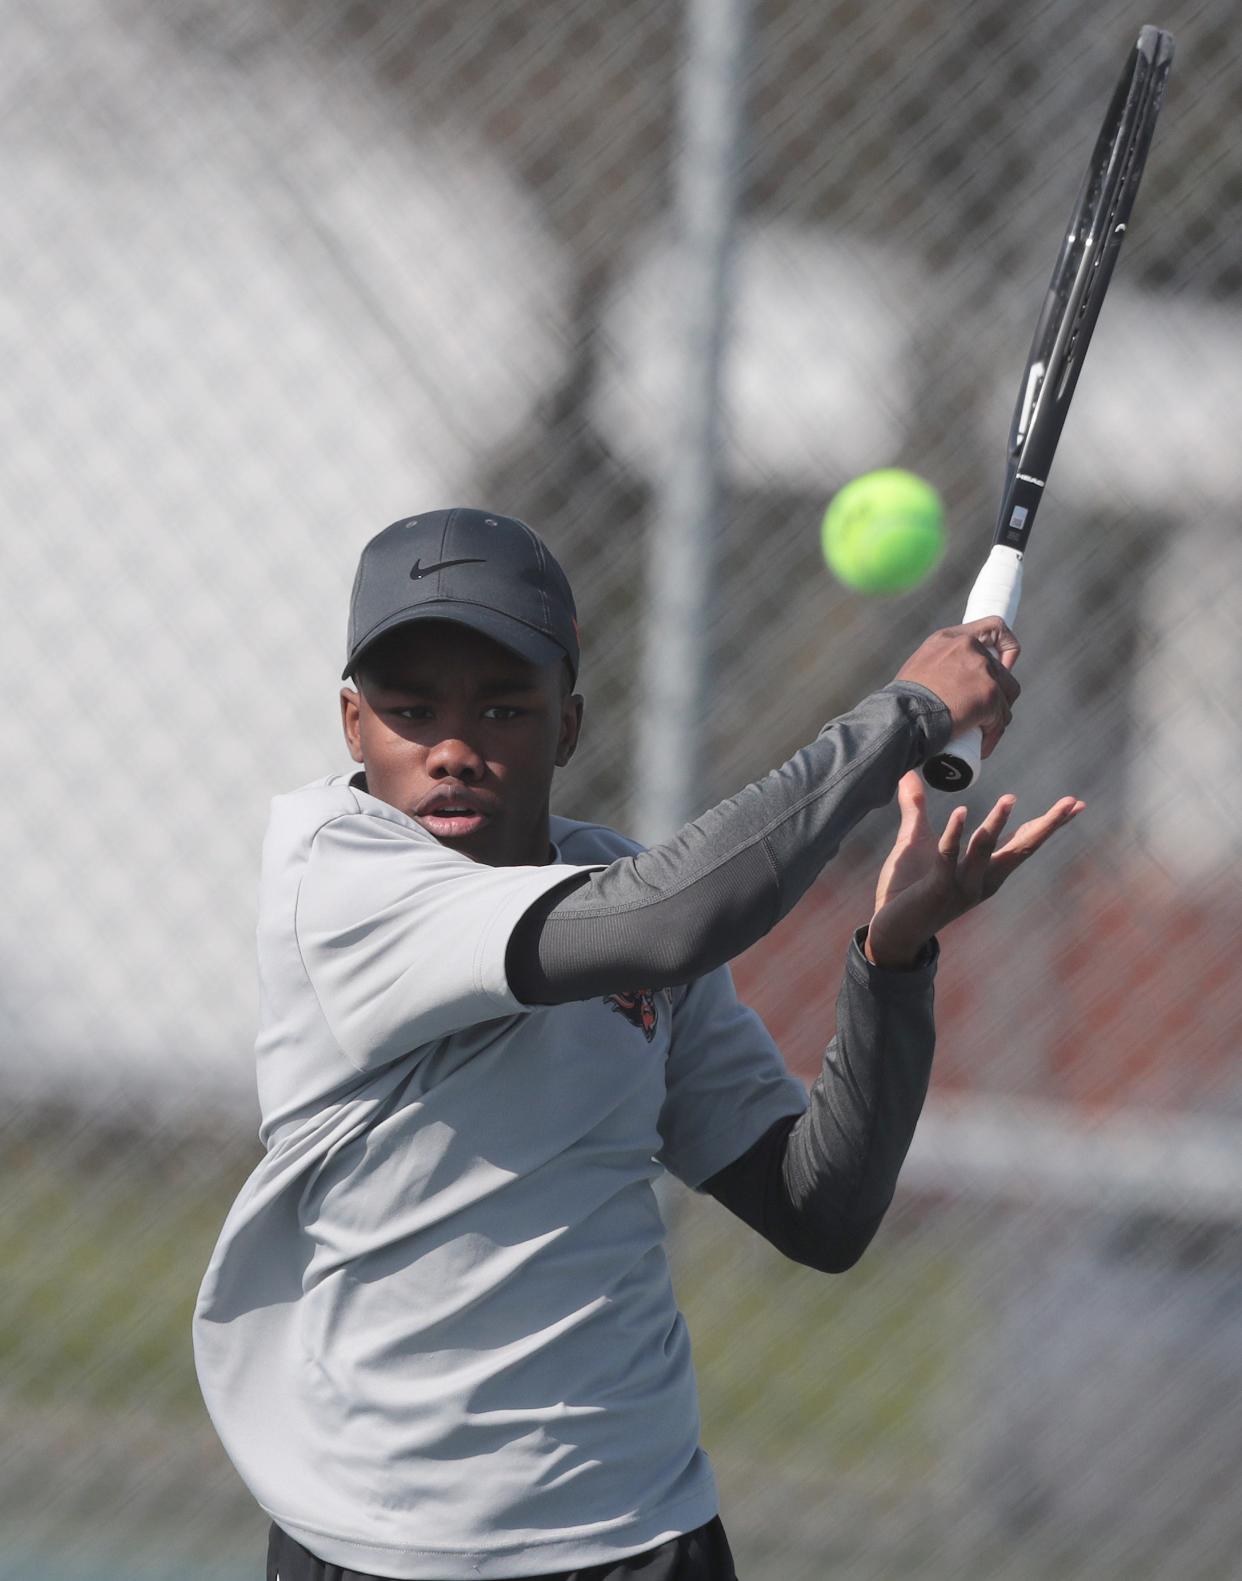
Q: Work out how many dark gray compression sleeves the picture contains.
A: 2